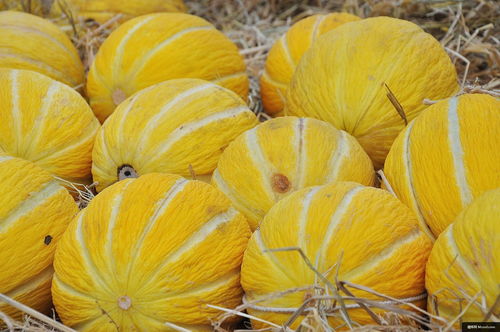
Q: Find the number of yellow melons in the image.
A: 13